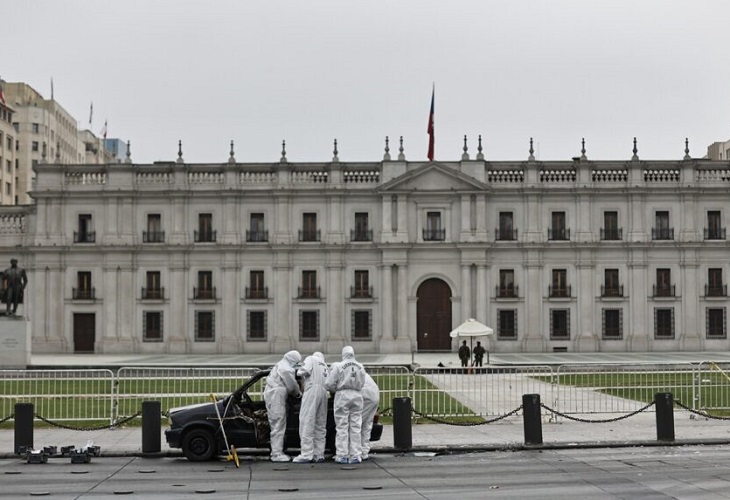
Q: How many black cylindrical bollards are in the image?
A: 5